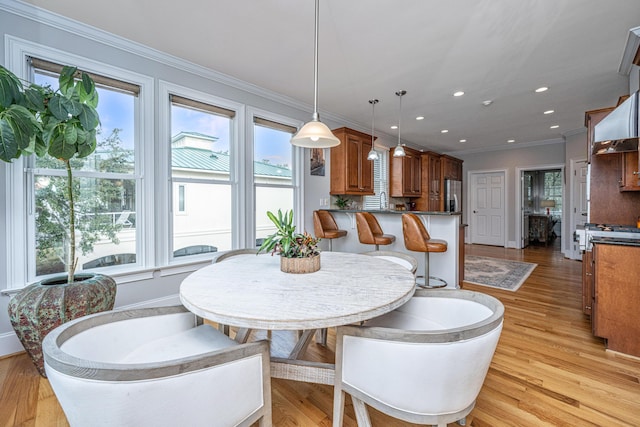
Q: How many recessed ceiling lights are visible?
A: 9